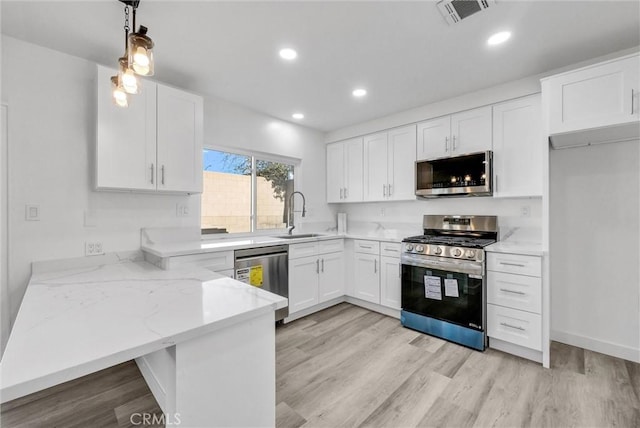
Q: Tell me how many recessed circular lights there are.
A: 4